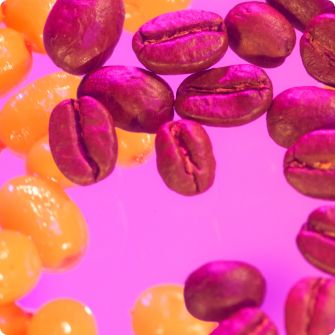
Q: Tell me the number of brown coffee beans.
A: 15